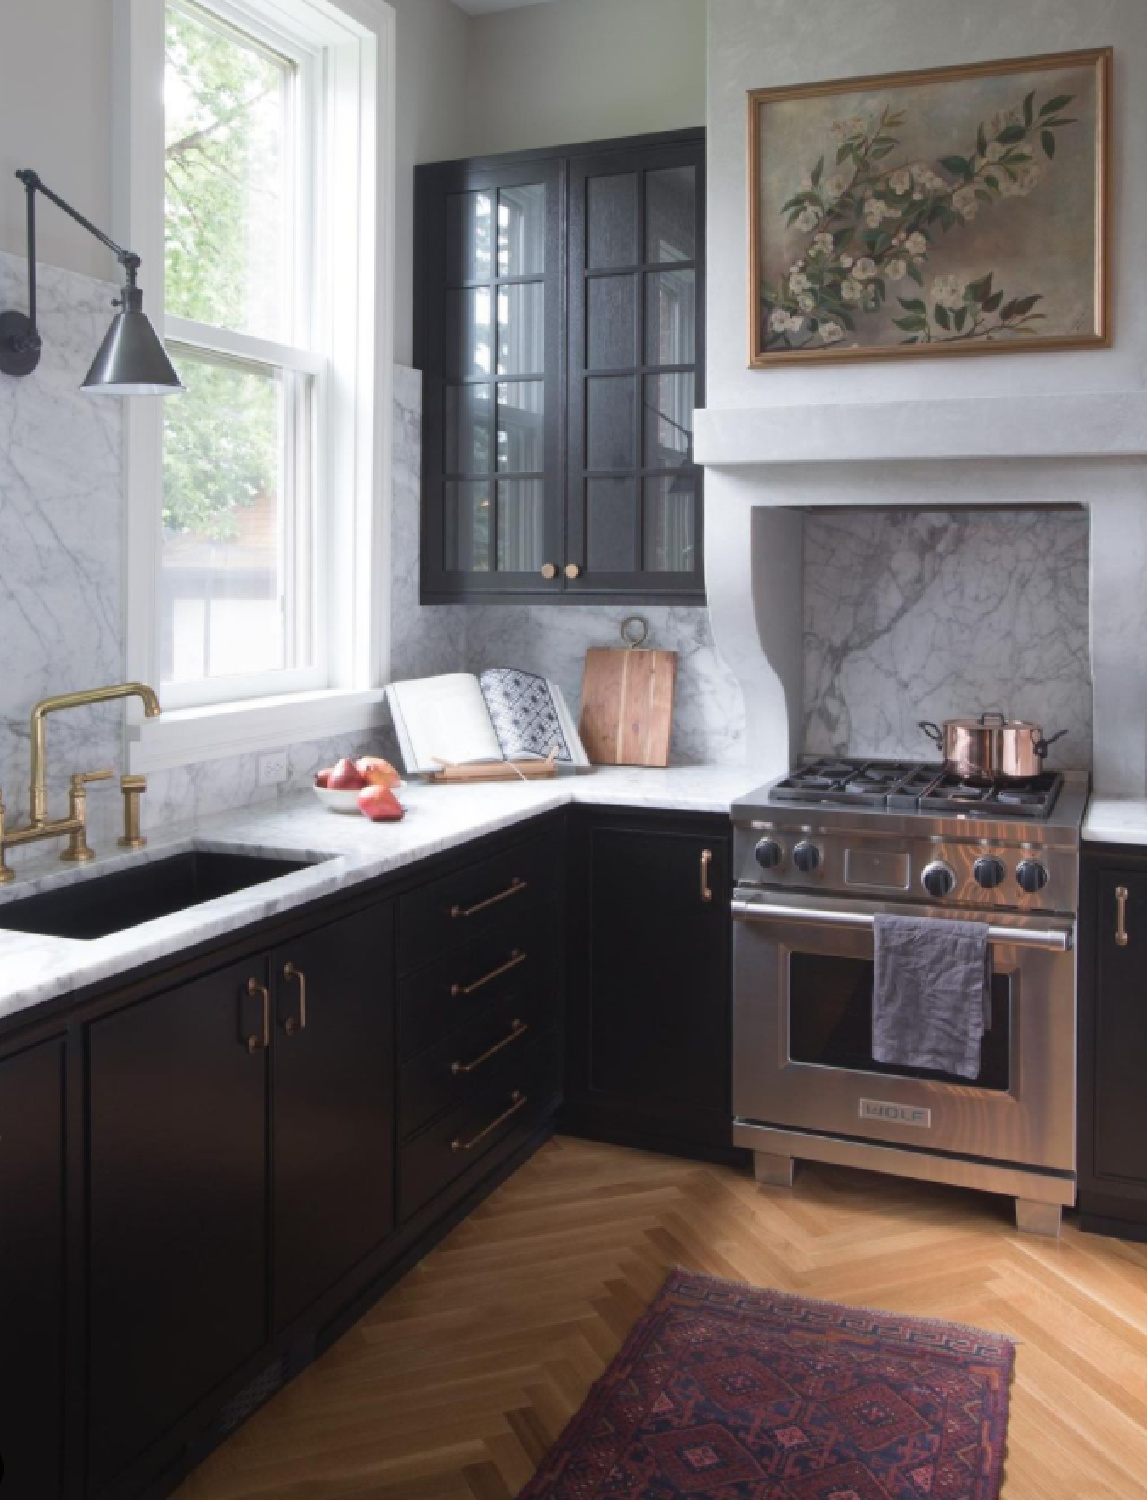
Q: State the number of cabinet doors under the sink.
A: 2